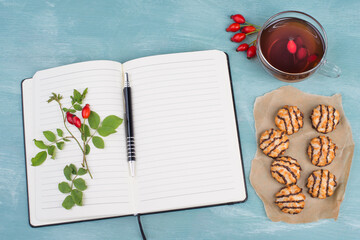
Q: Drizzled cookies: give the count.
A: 7